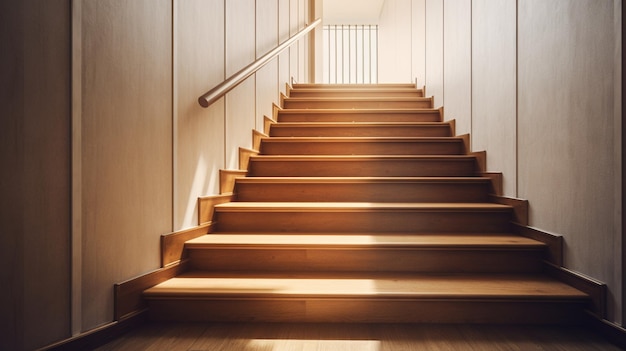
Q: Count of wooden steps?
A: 11